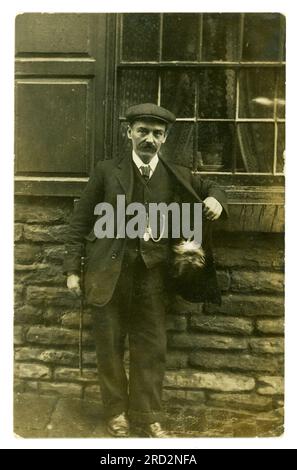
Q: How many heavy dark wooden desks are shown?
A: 0